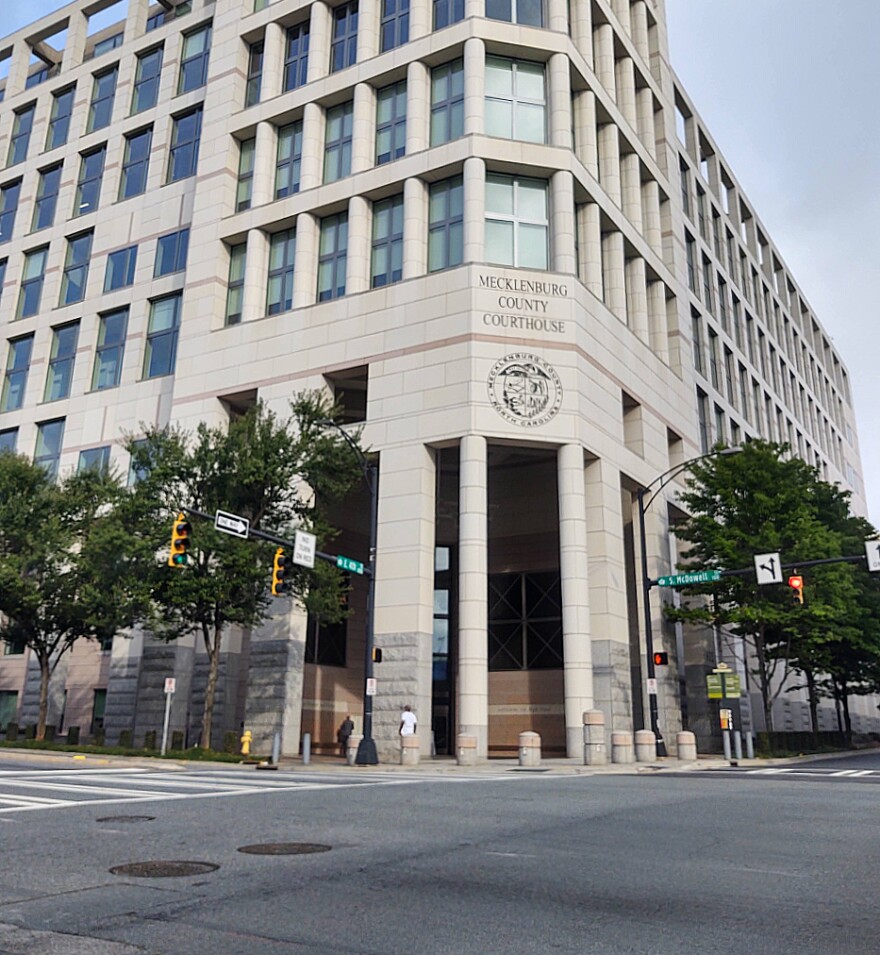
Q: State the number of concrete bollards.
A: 8